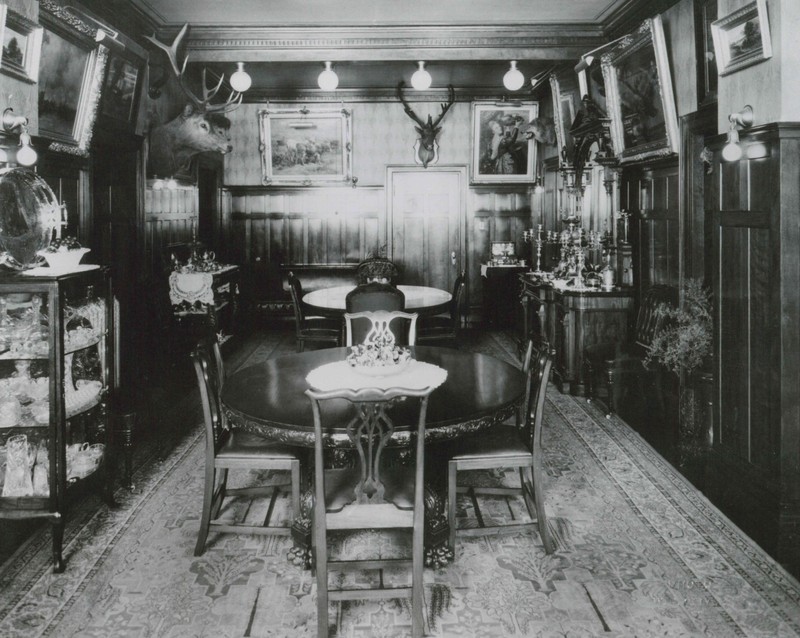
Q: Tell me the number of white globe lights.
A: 6